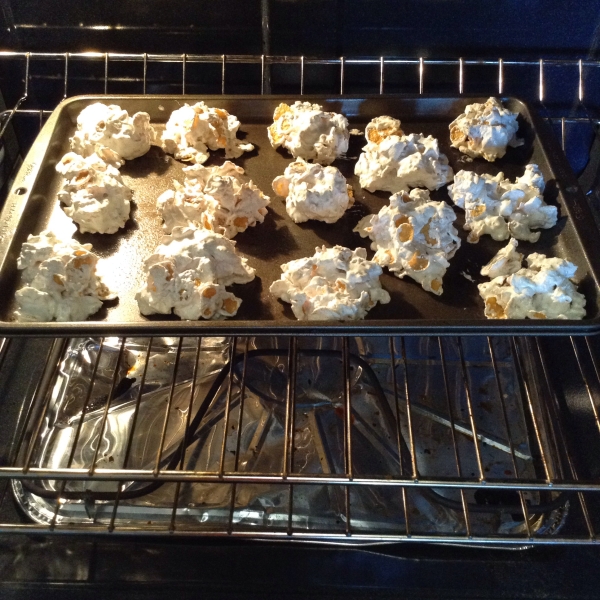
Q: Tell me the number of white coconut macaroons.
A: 14